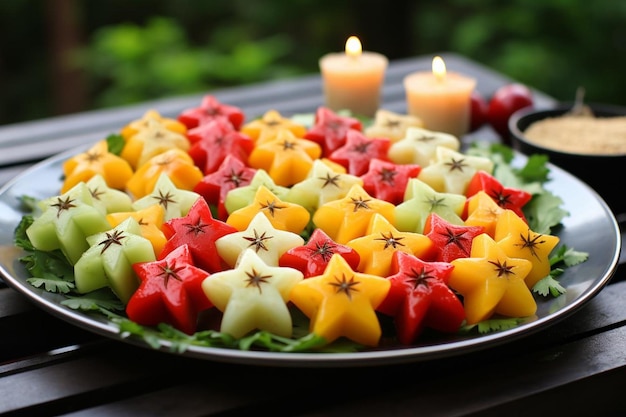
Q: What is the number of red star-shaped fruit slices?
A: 12